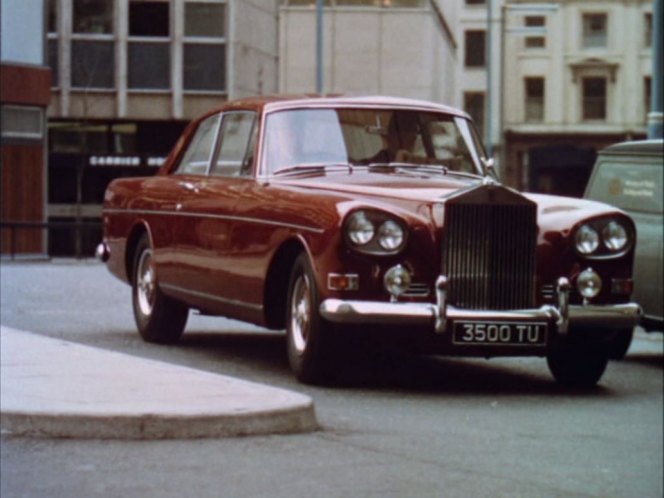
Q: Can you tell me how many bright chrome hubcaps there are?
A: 2